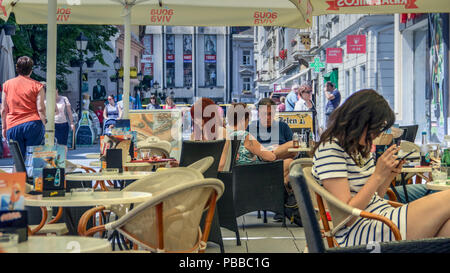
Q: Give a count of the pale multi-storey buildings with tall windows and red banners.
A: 1